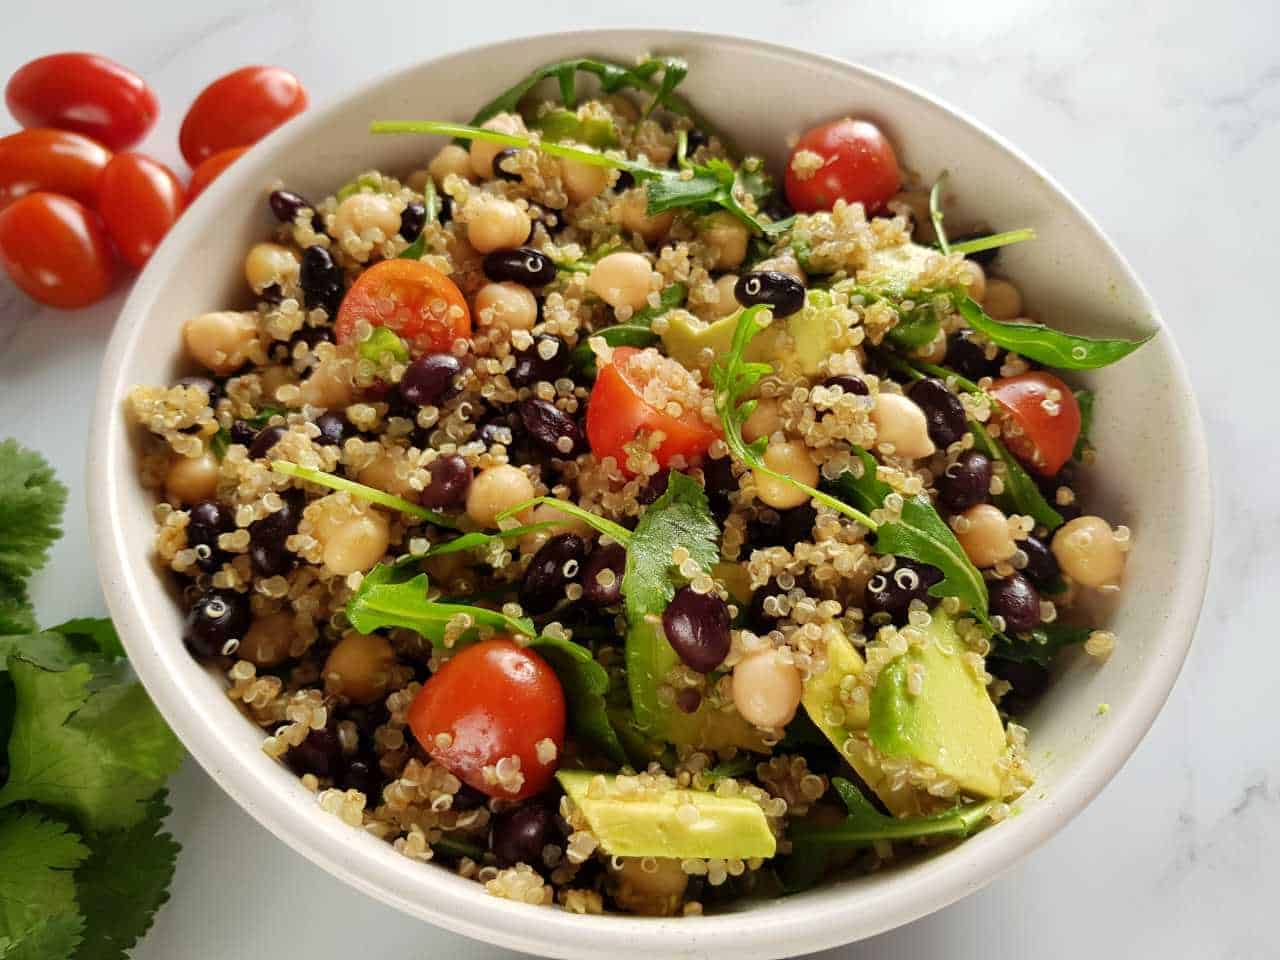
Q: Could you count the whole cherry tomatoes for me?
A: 6